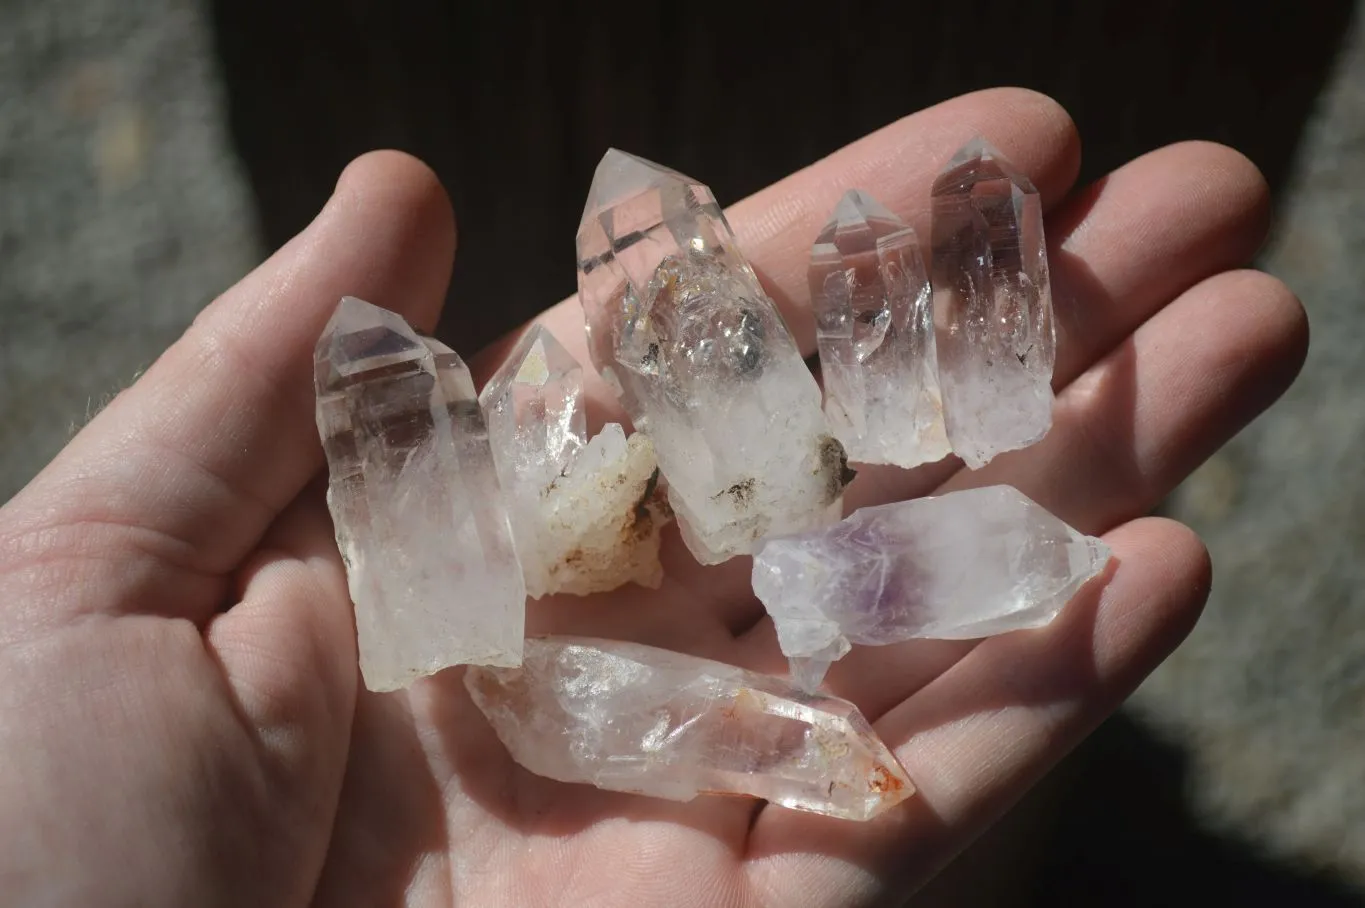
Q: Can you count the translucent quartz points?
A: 7